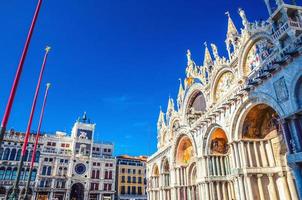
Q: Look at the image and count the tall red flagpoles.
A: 3